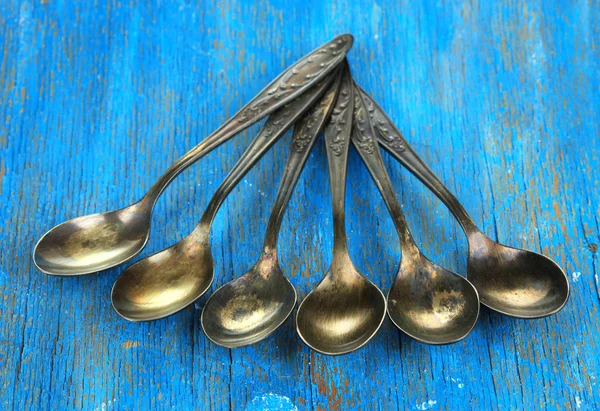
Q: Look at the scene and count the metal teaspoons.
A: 6